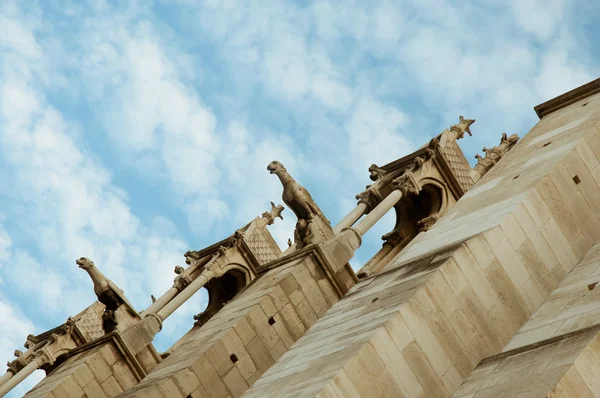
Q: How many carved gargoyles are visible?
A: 2